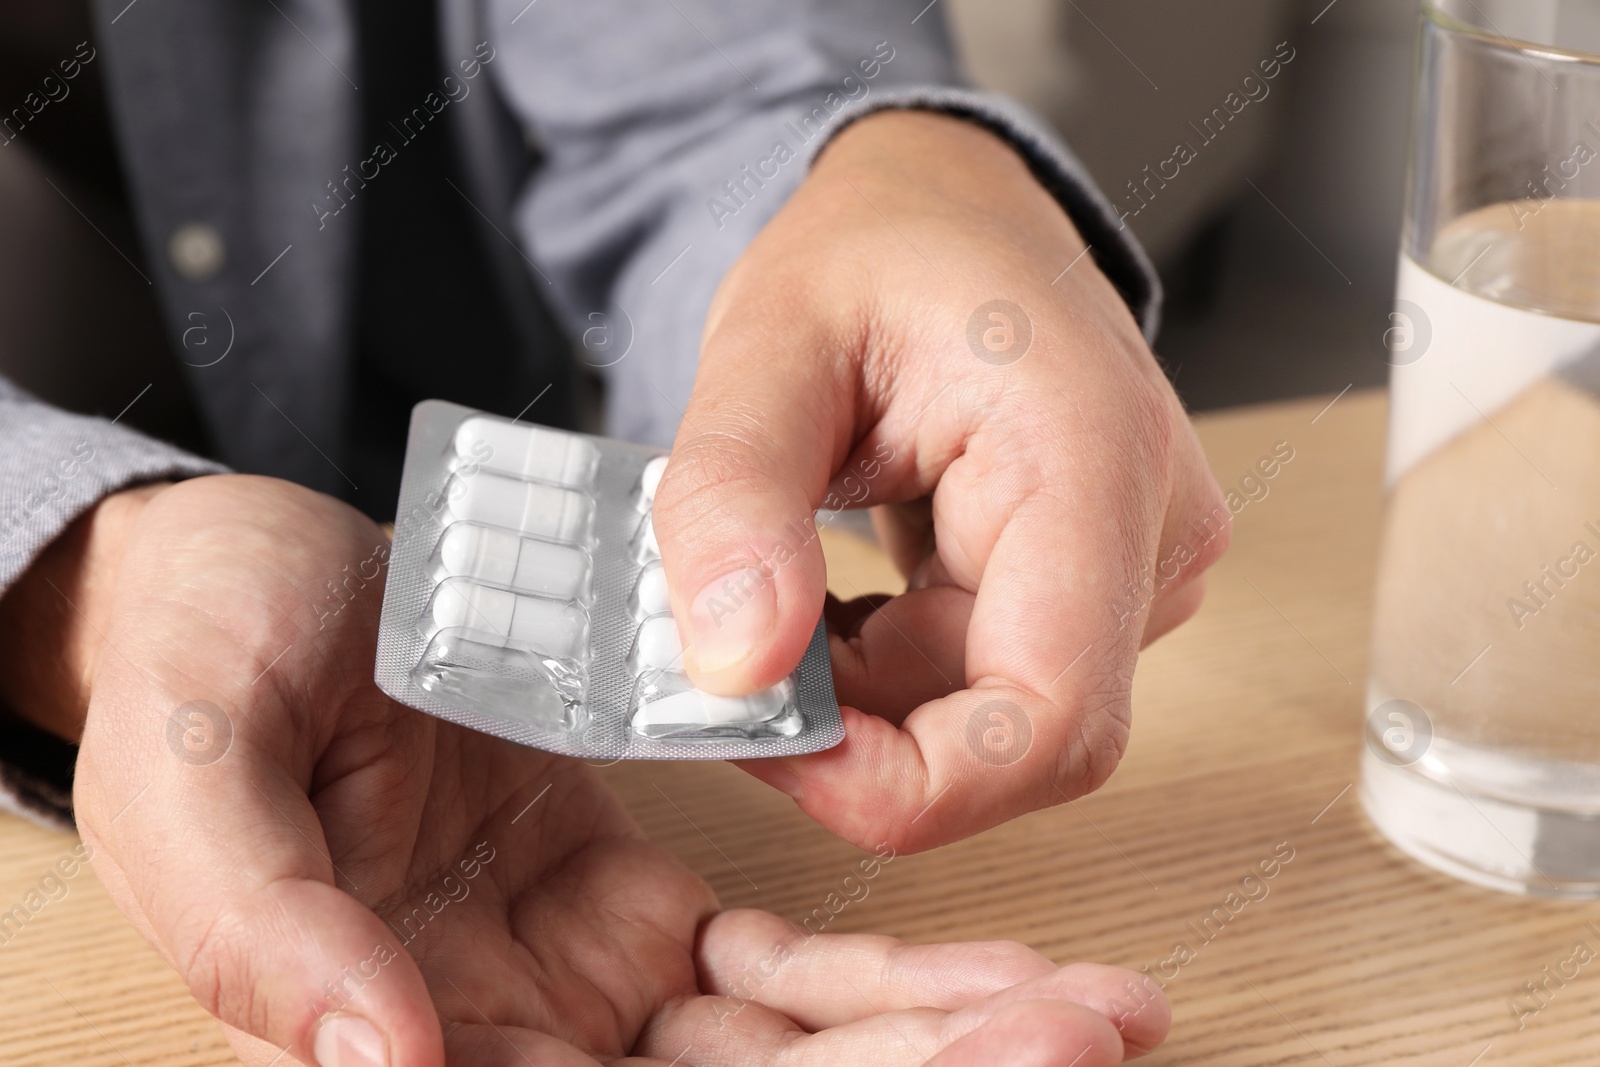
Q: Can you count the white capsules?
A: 9